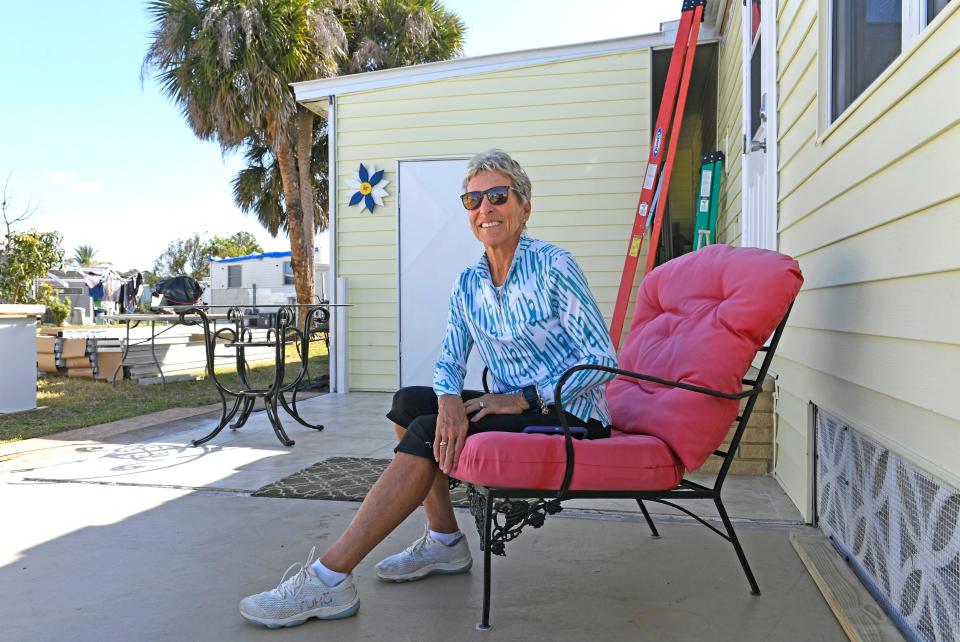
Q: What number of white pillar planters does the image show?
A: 1